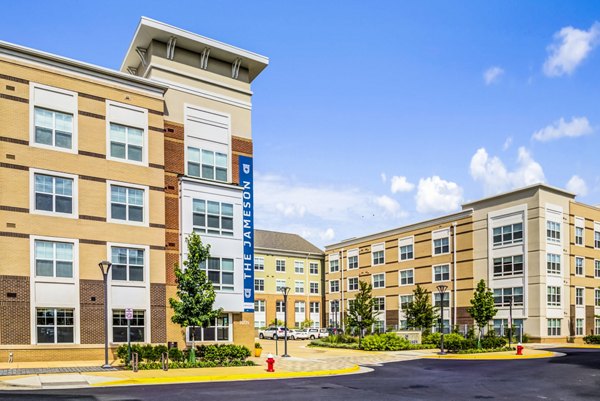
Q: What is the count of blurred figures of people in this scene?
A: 0